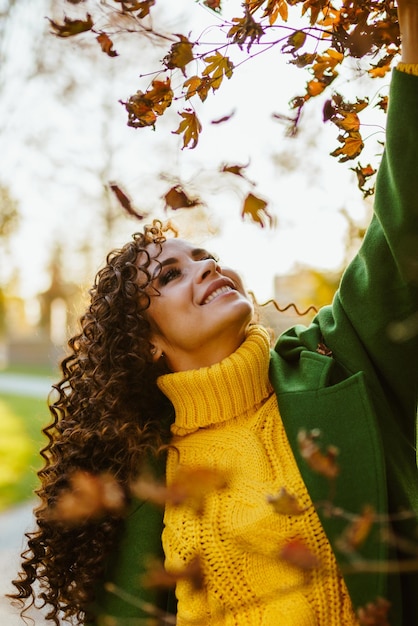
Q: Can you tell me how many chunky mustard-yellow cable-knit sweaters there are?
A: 1